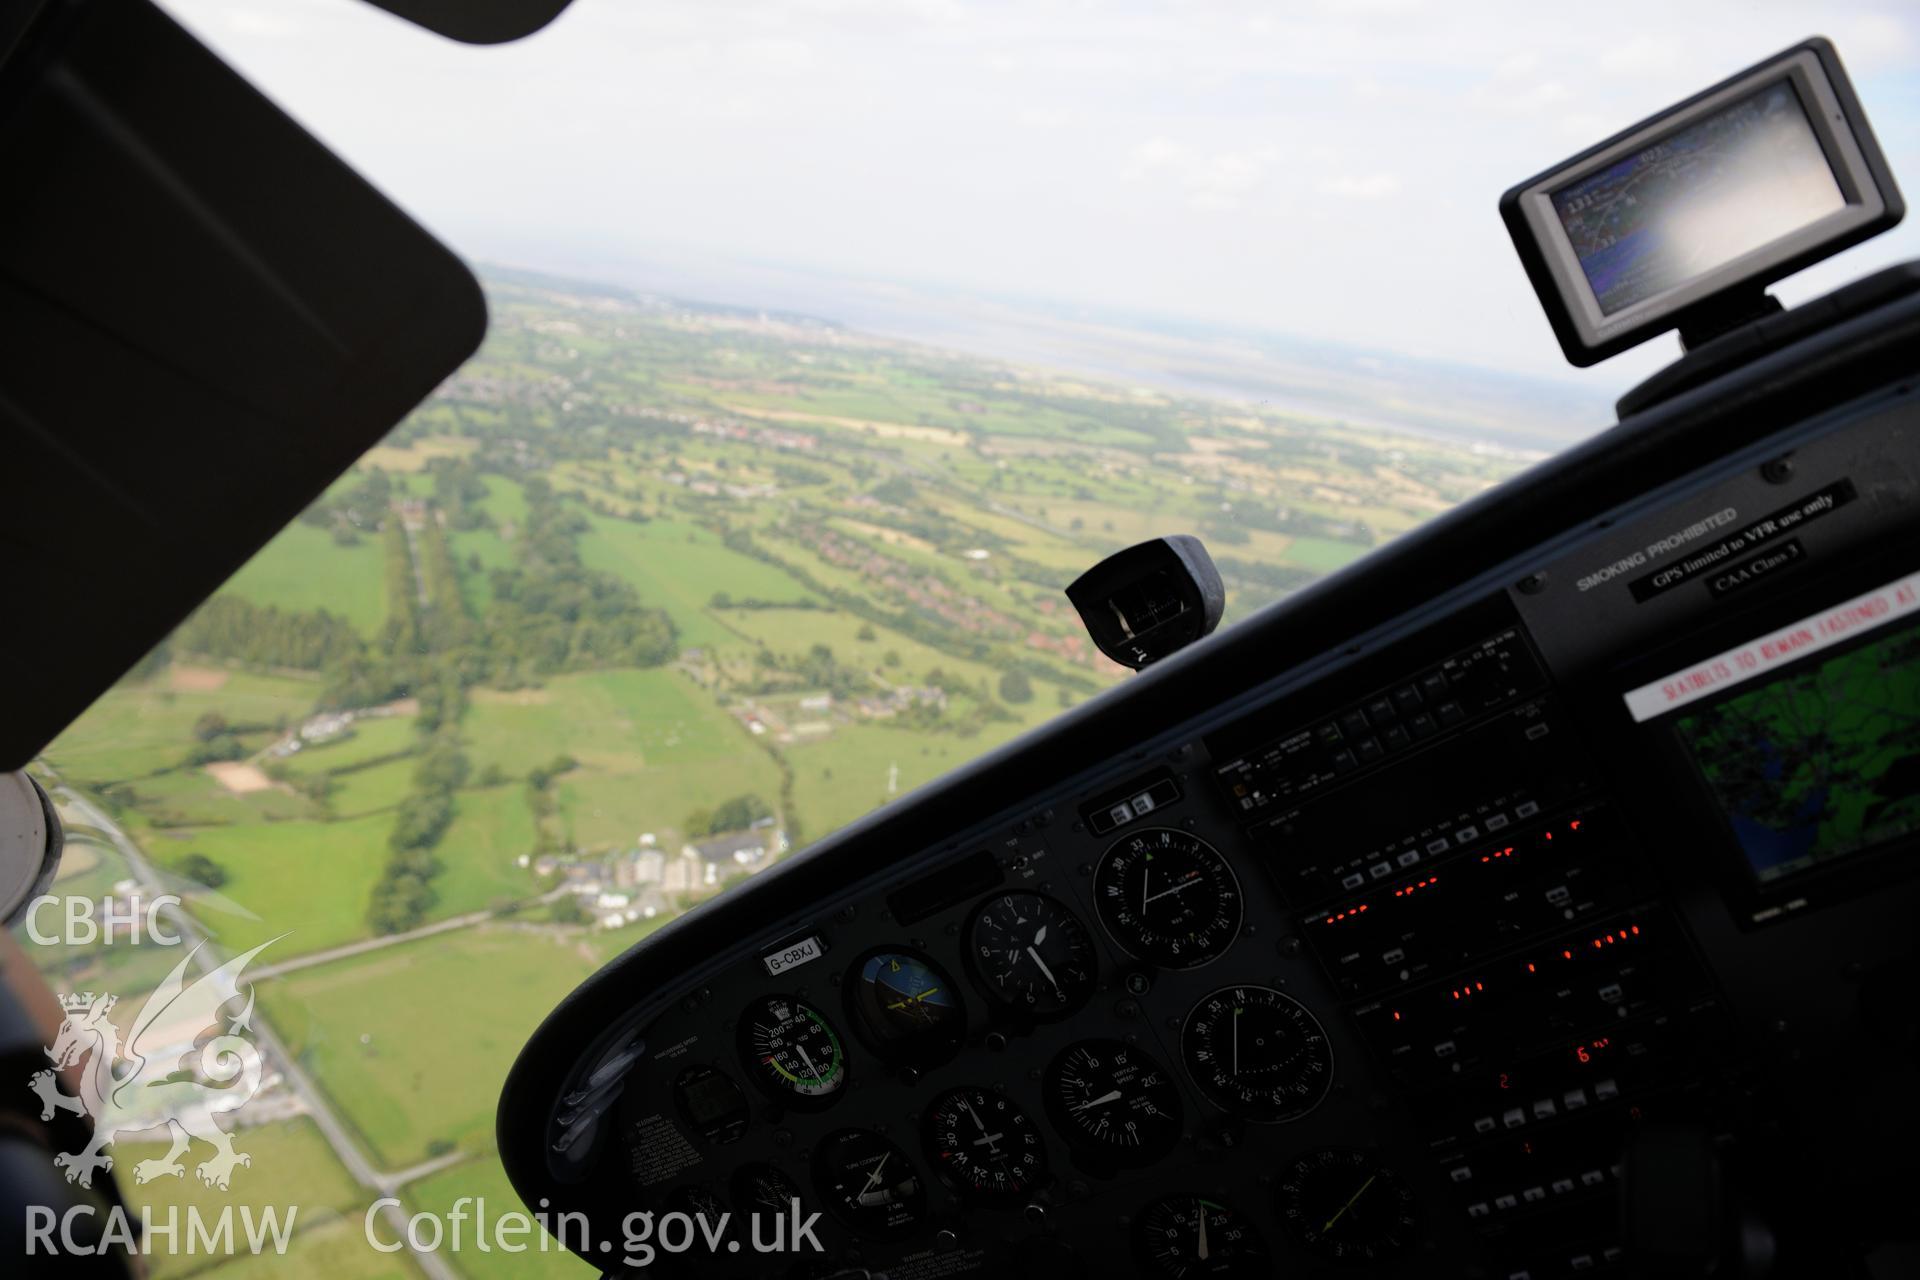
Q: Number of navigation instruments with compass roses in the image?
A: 4